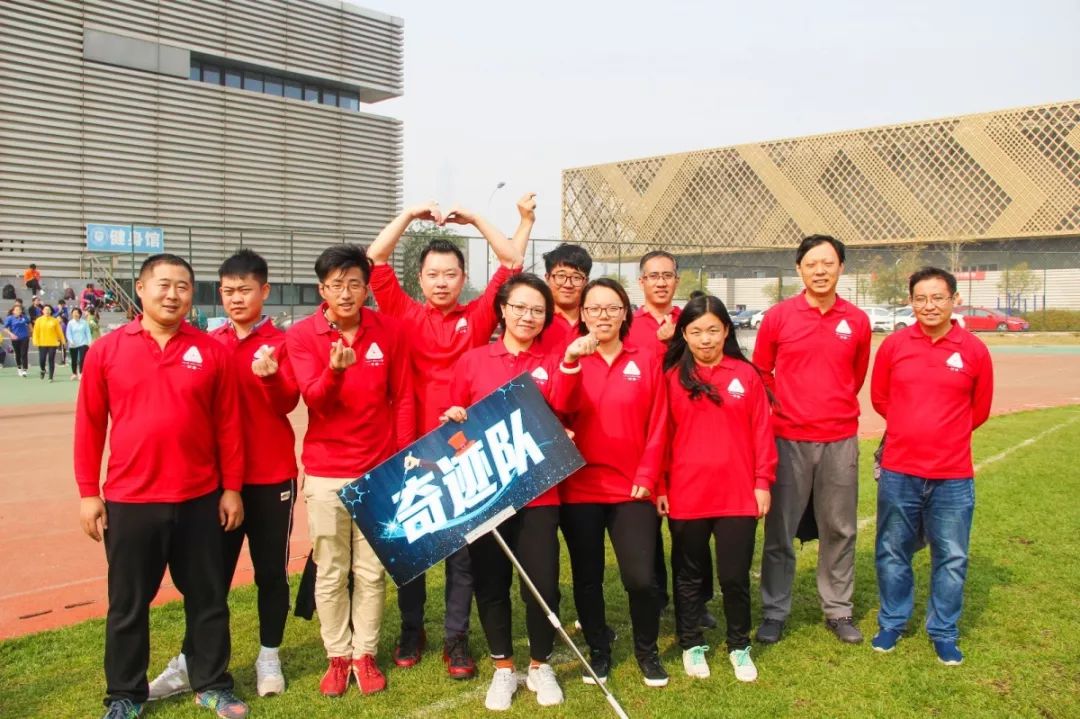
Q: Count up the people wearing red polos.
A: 11